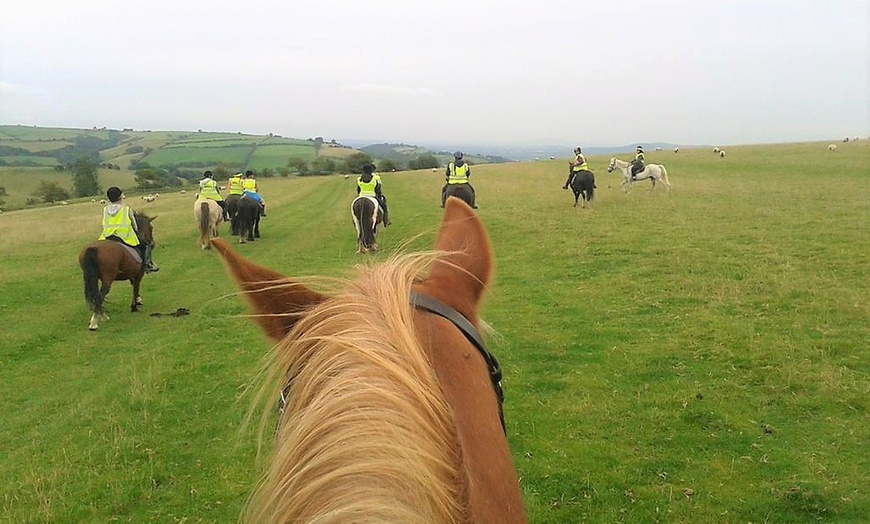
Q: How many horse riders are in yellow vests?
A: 8